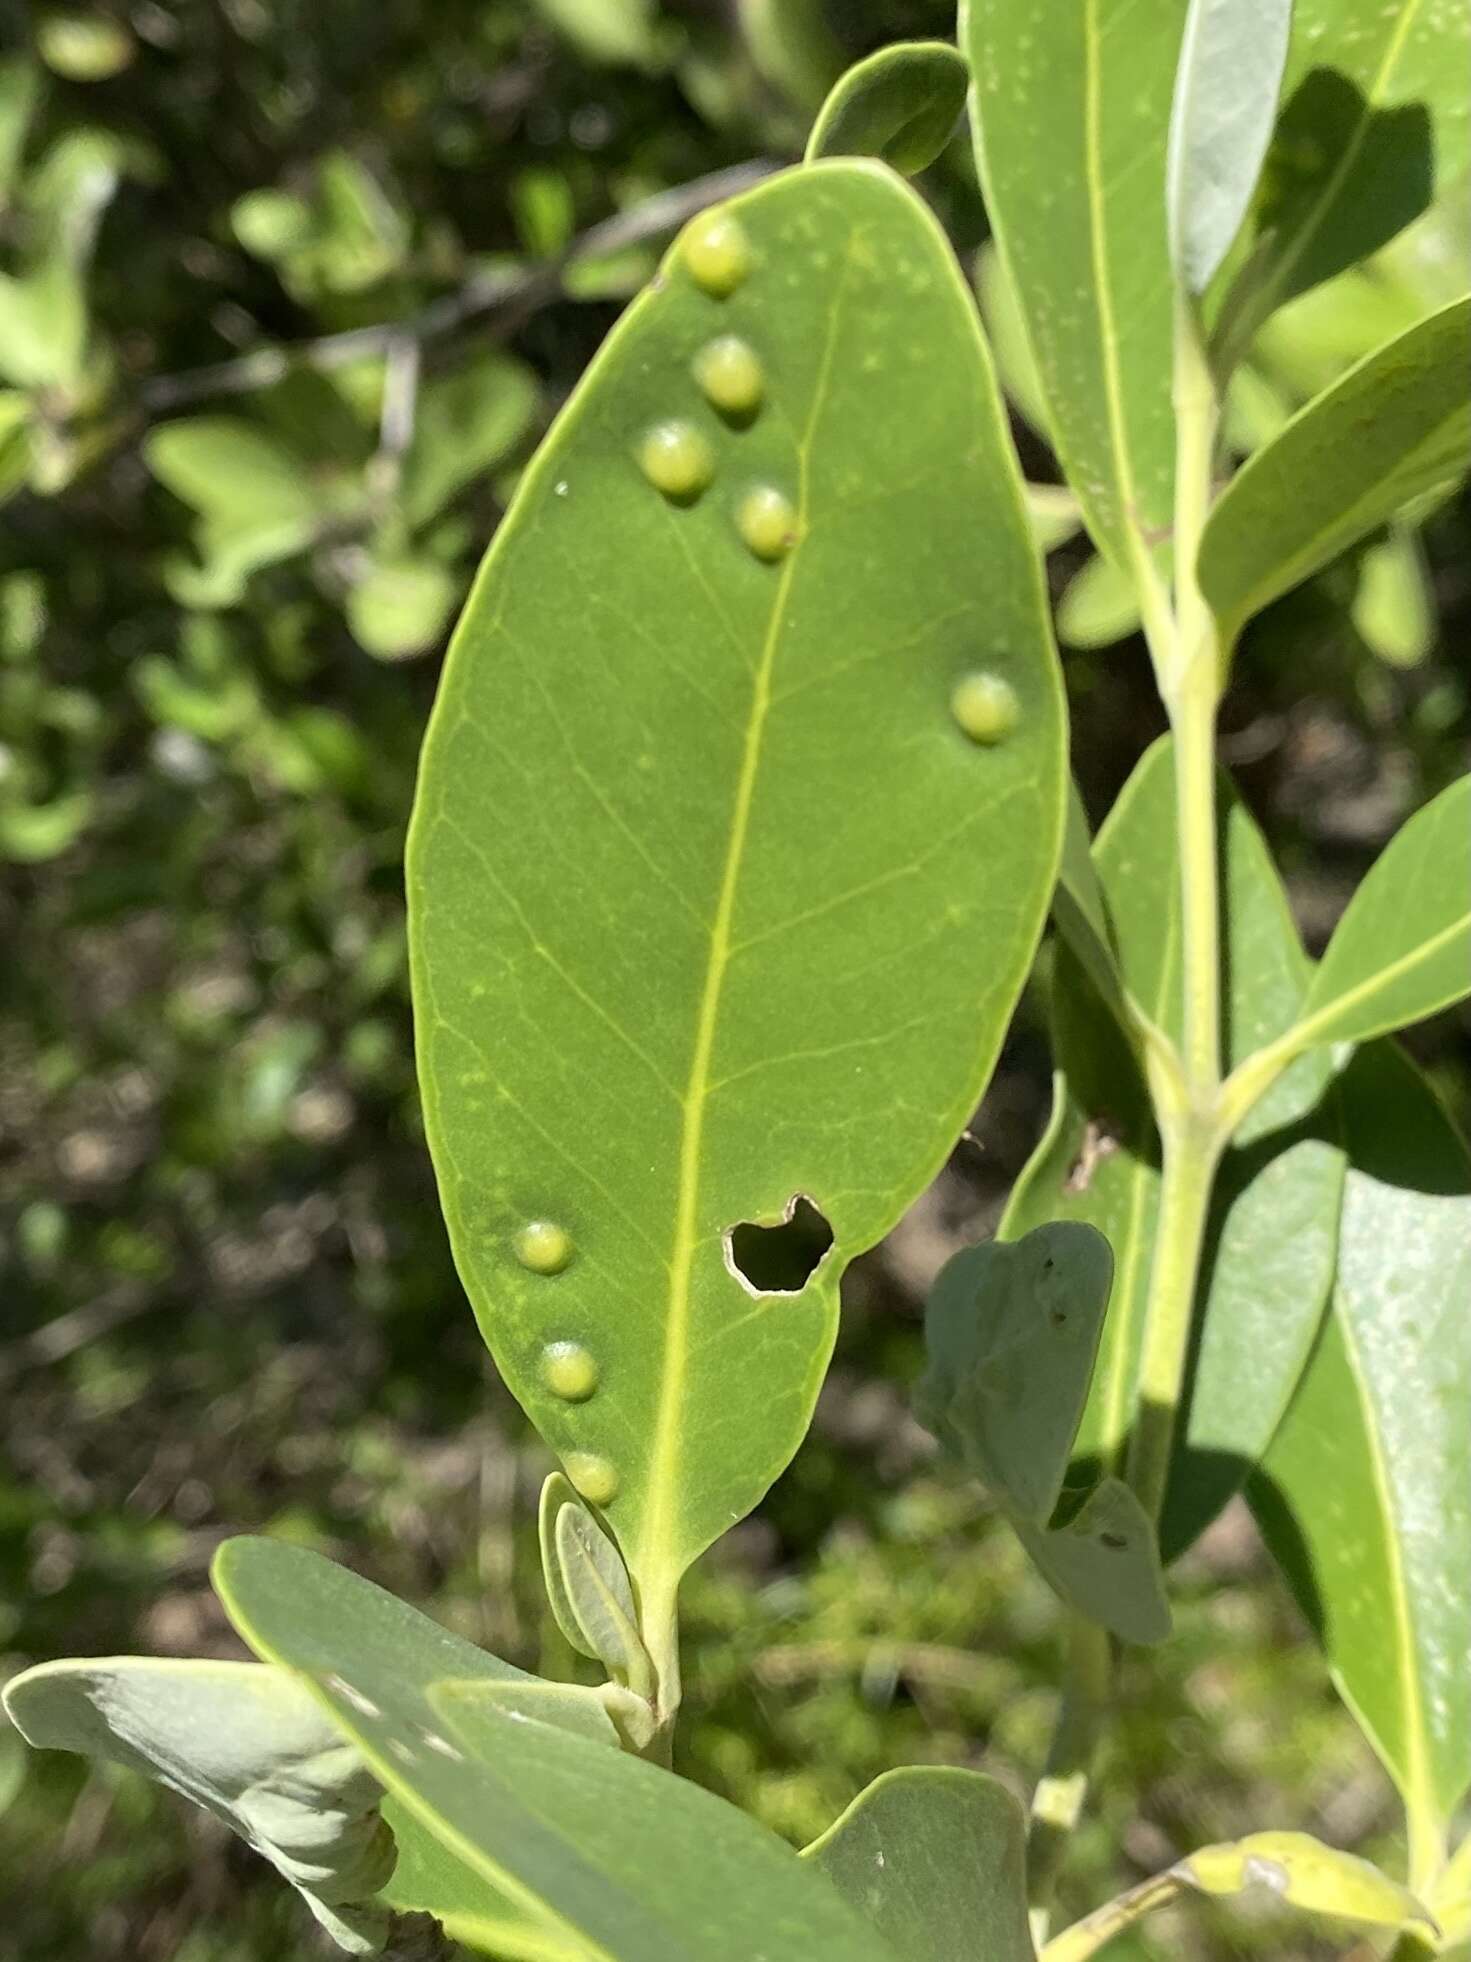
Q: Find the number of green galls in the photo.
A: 8